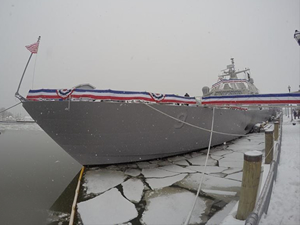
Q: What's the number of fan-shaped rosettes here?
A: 2